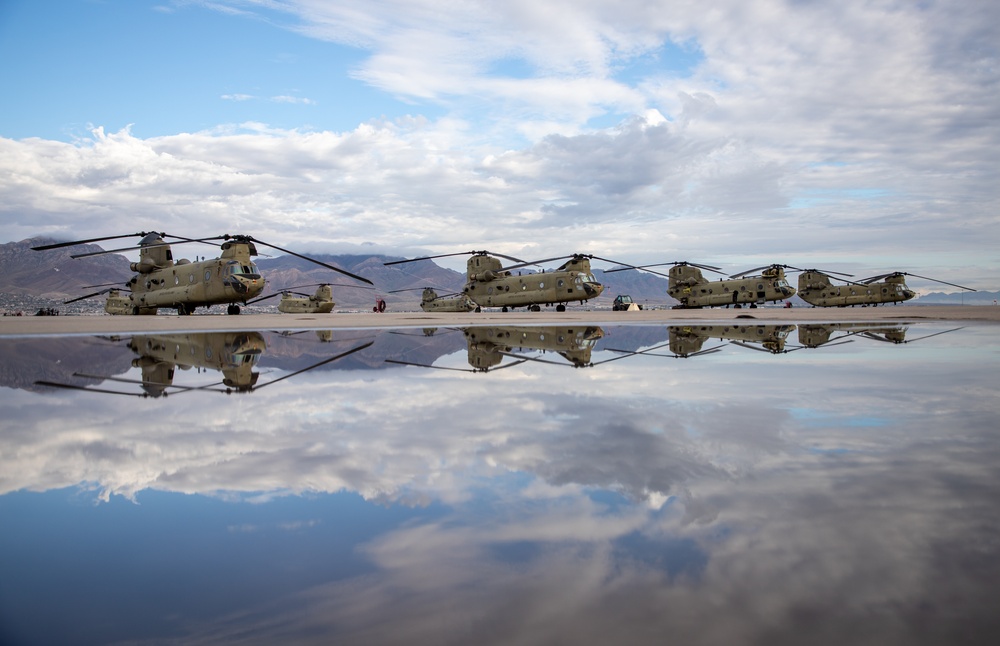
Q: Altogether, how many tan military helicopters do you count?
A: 7